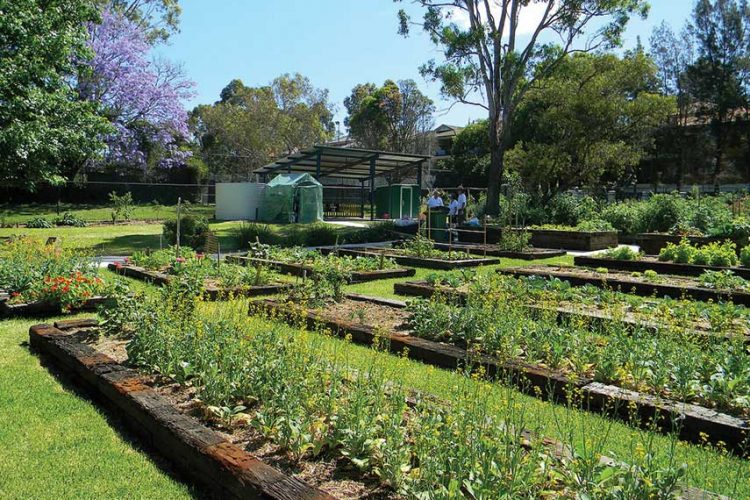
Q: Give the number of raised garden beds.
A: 12